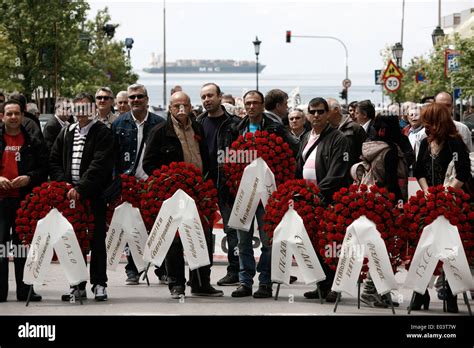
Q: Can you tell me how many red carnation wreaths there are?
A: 7